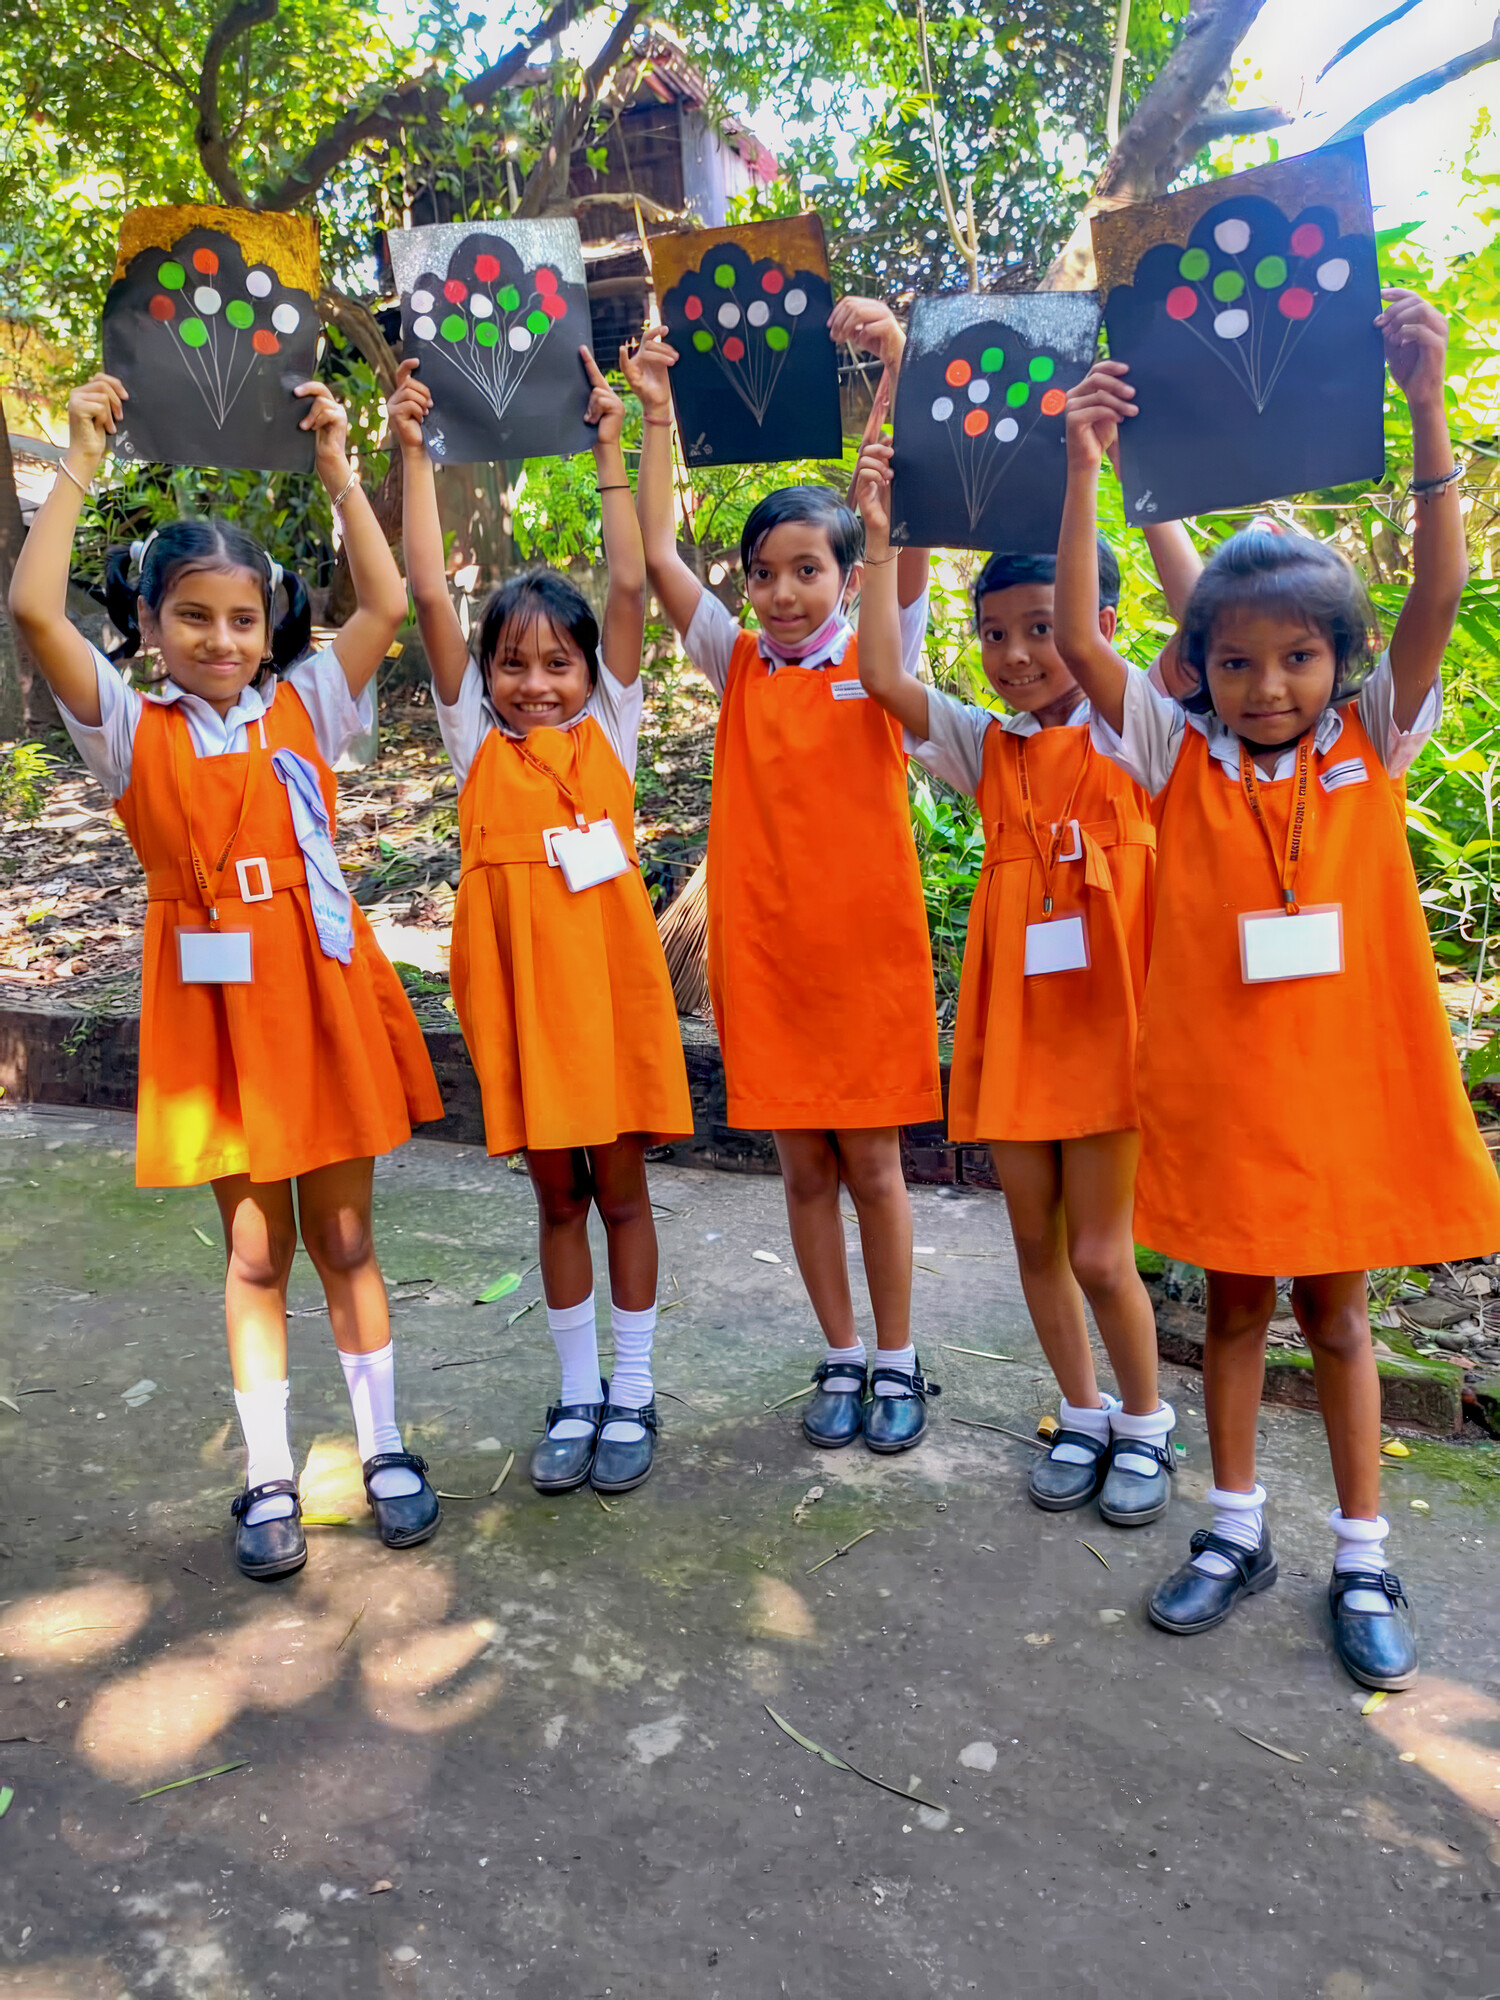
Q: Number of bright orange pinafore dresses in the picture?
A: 5